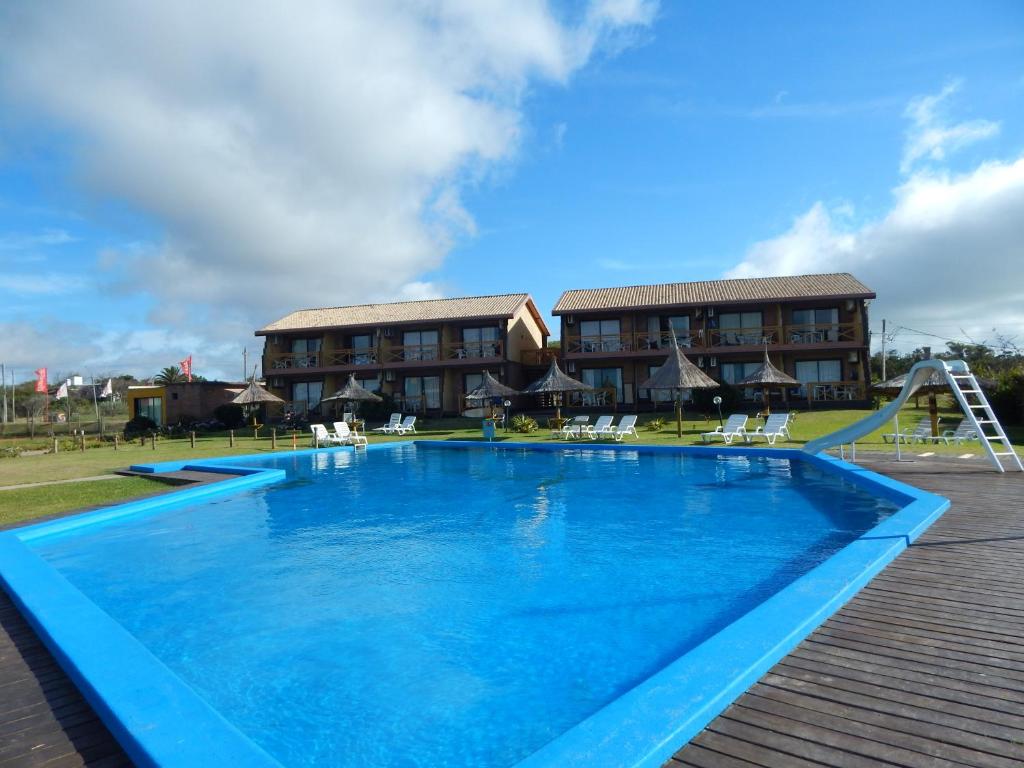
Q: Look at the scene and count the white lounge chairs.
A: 11